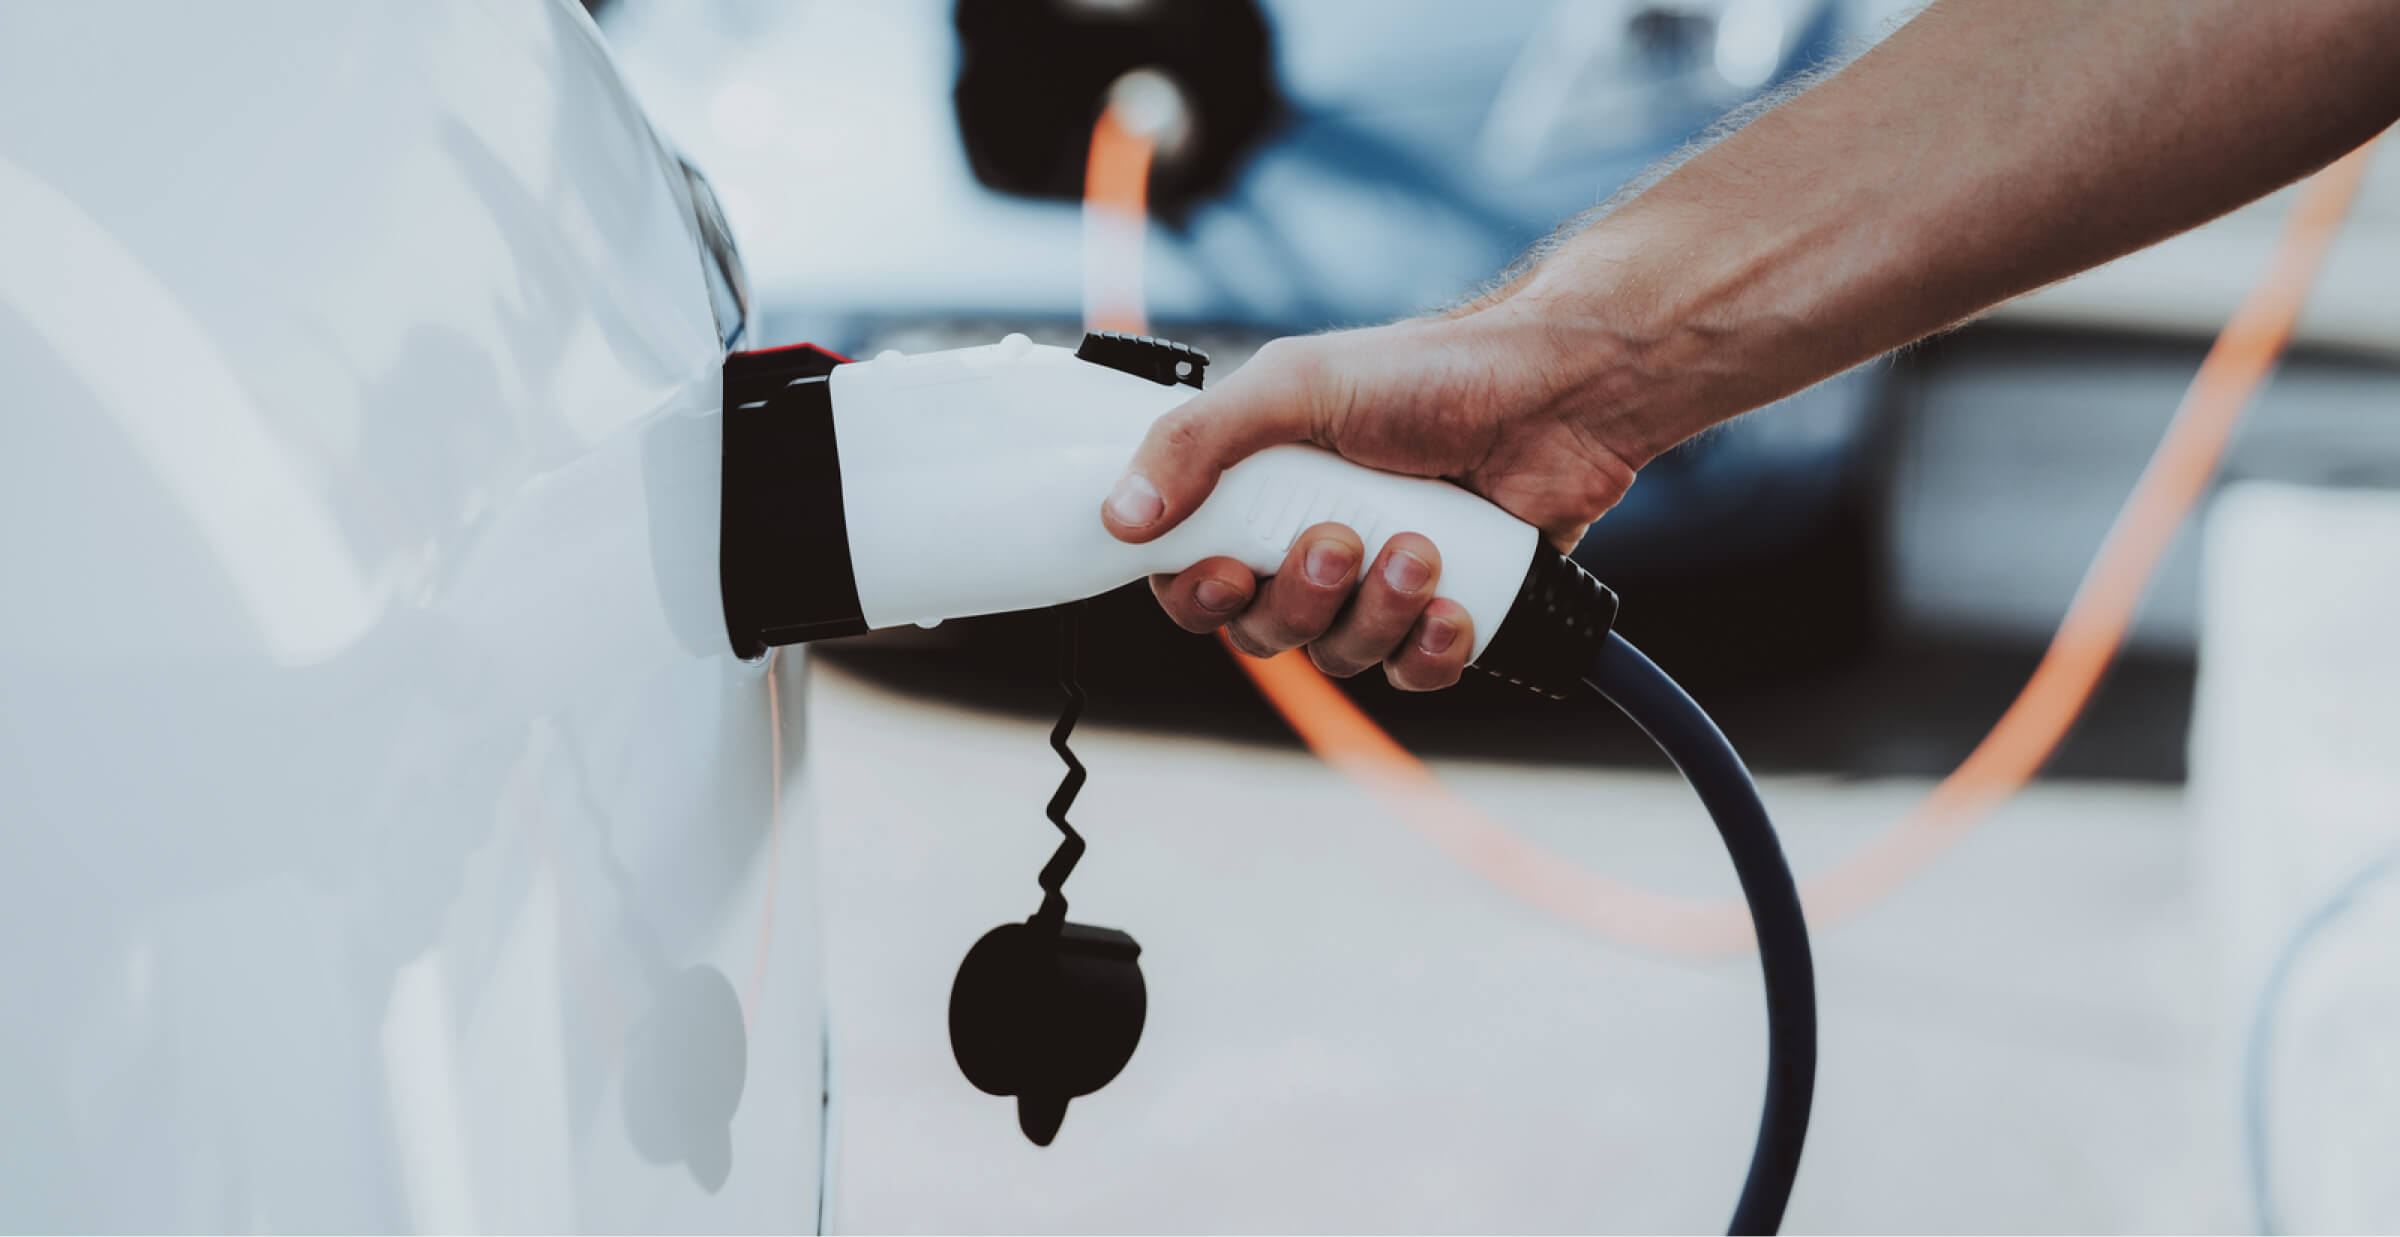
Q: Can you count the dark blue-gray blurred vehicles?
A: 1